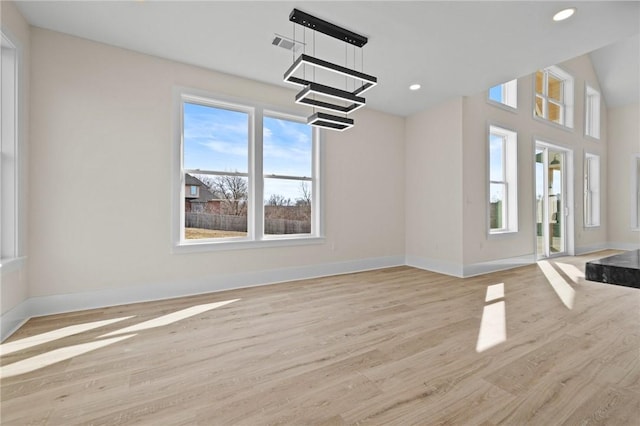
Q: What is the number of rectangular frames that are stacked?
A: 3